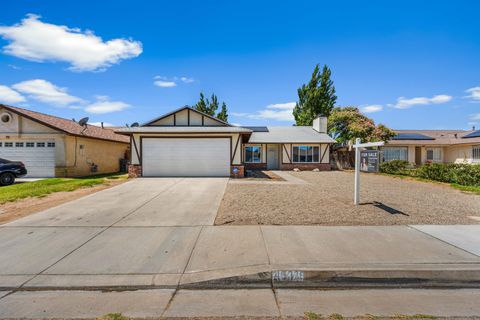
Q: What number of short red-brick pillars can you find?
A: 2